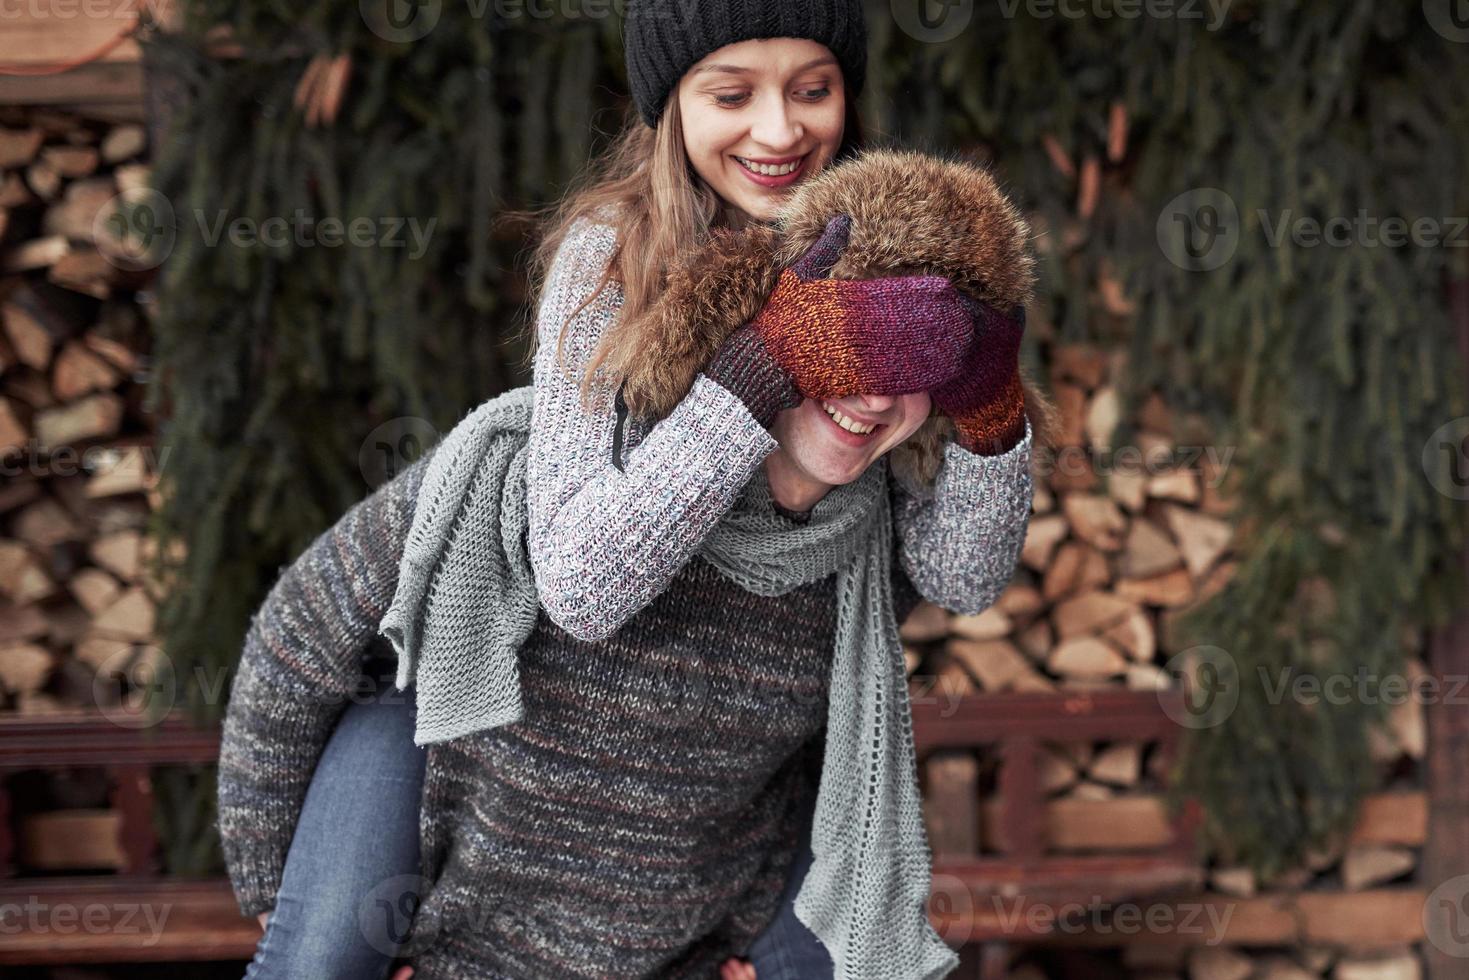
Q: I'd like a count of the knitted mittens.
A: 2